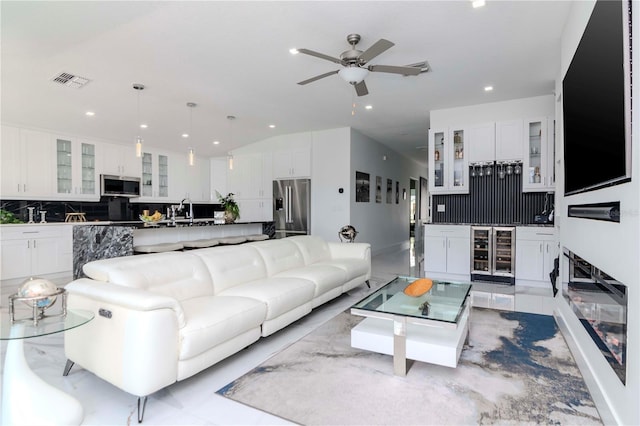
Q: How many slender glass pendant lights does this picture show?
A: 3